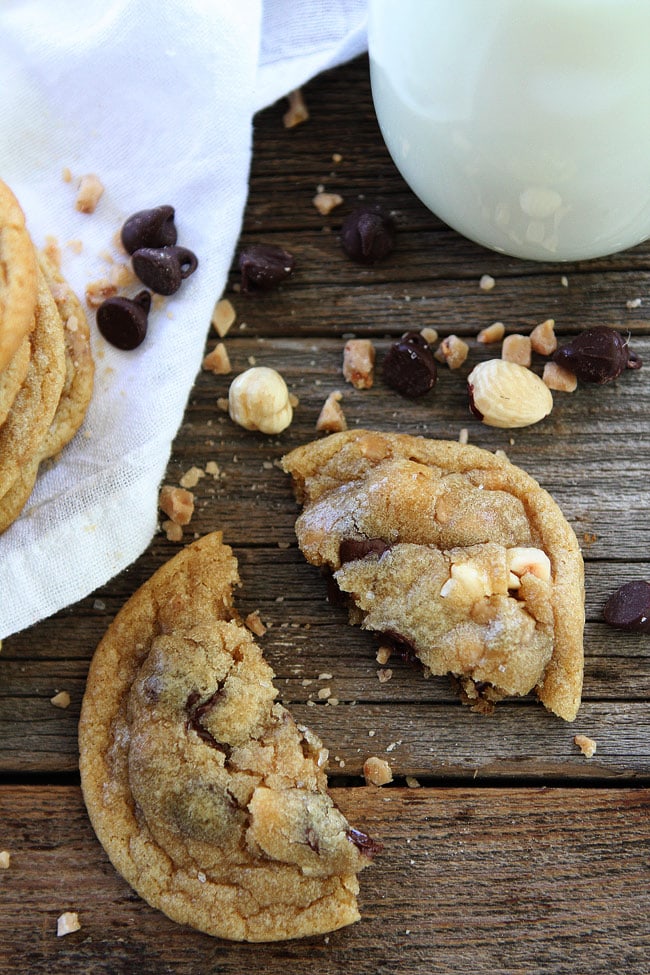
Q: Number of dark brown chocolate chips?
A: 8